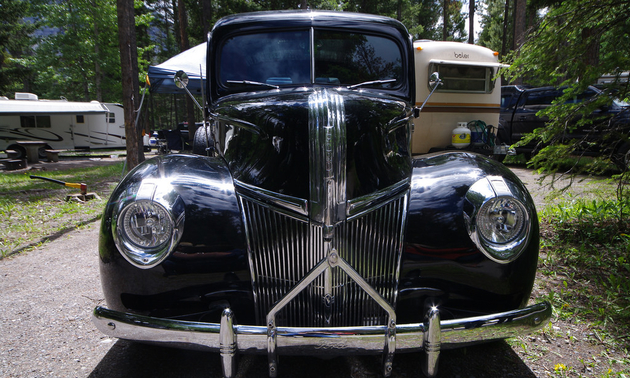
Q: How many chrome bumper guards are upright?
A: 2